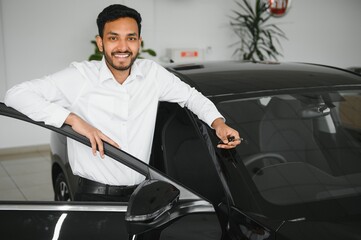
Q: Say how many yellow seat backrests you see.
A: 0